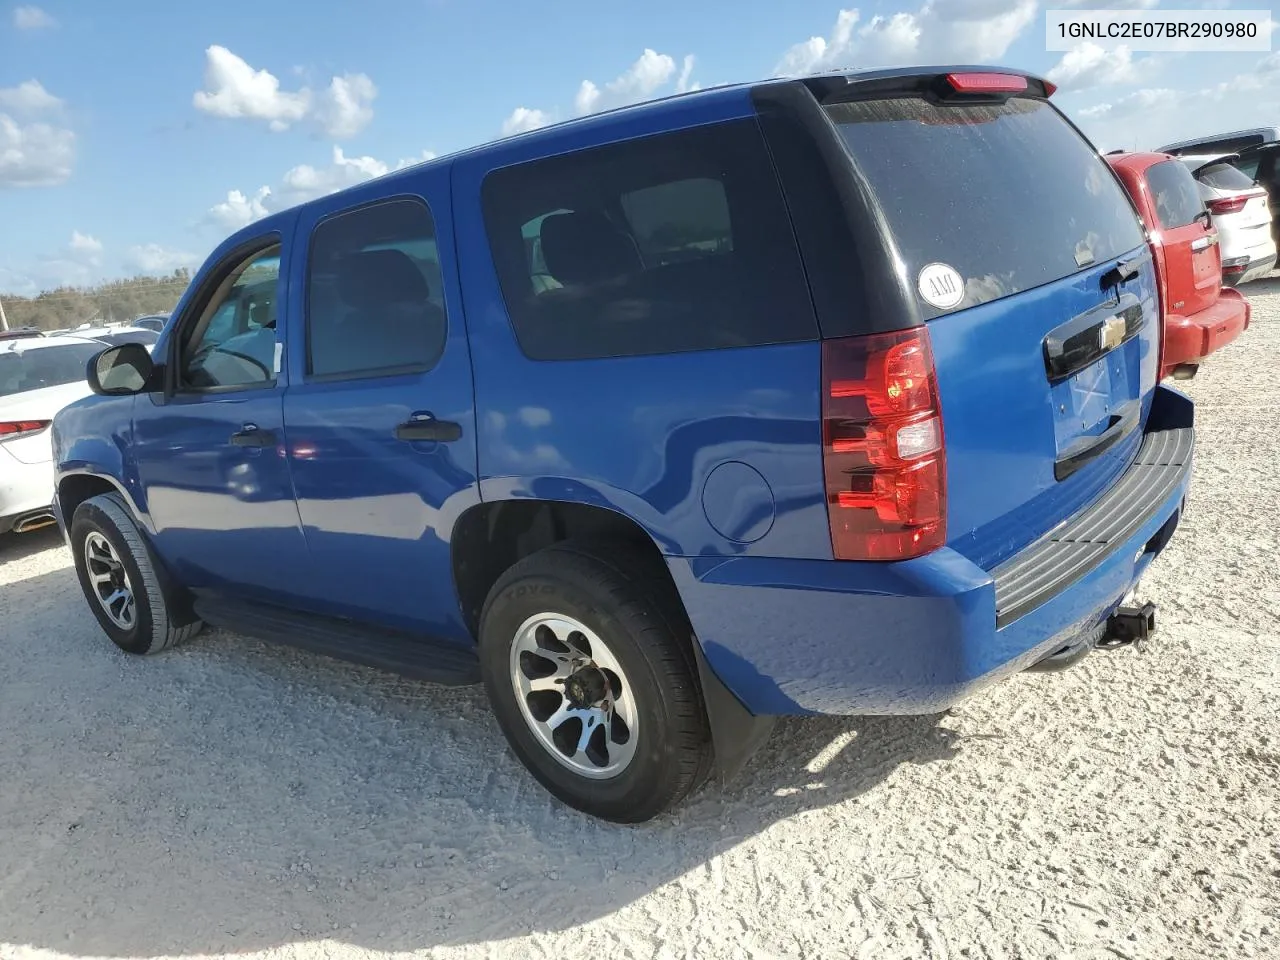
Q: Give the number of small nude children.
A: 0